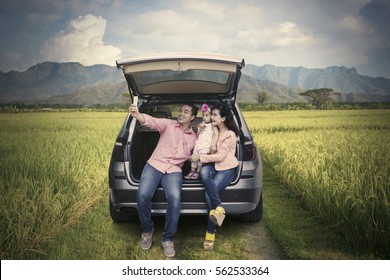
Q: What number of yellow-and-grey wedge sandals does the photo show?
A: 2